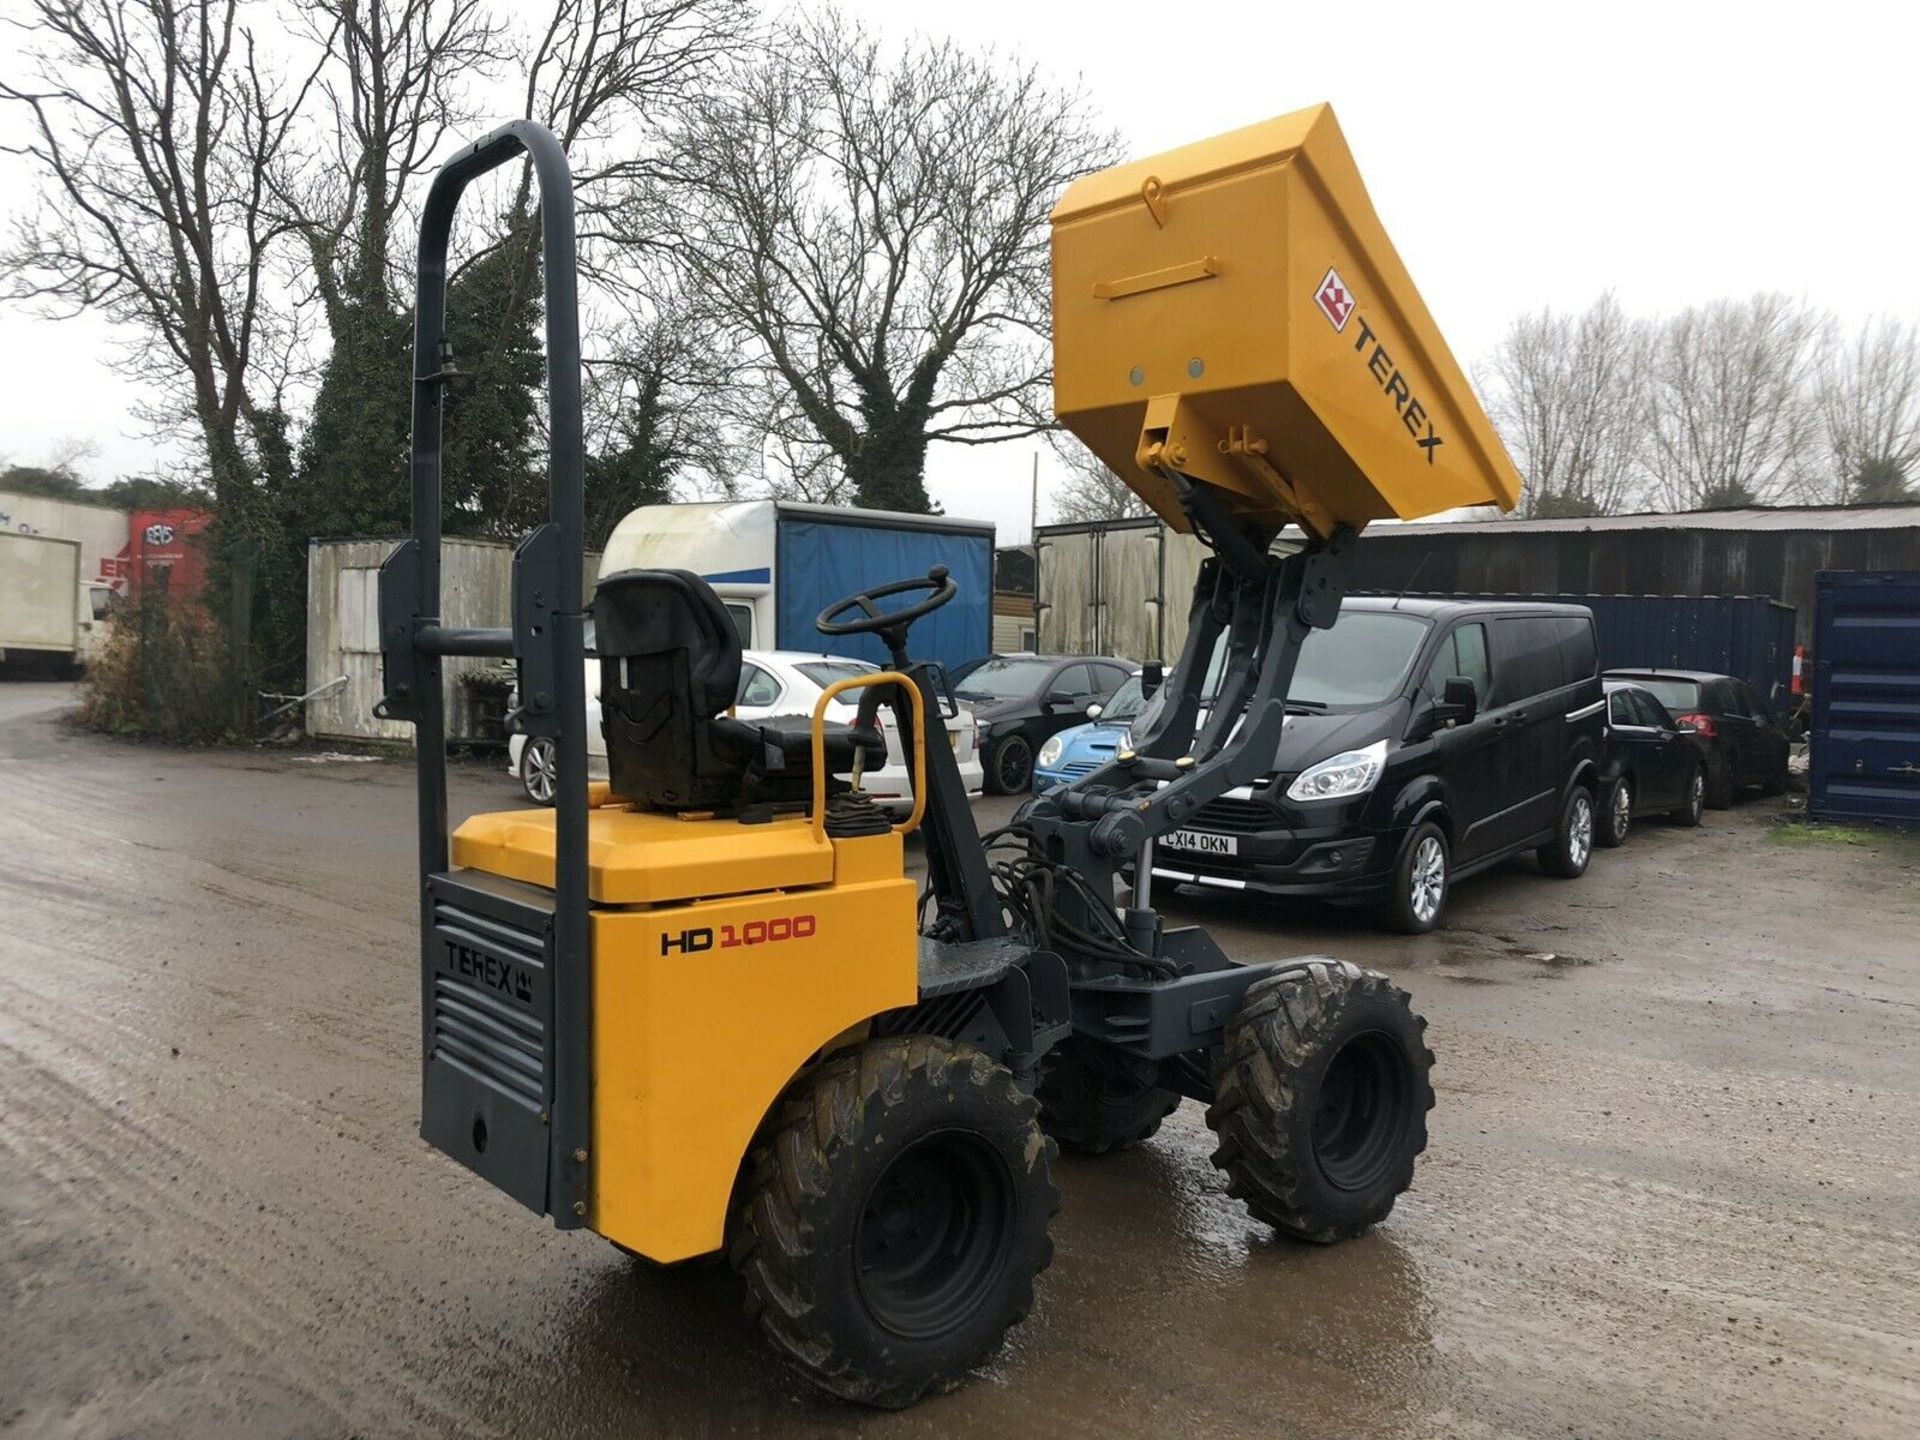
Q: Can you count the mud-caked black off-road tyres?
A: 3